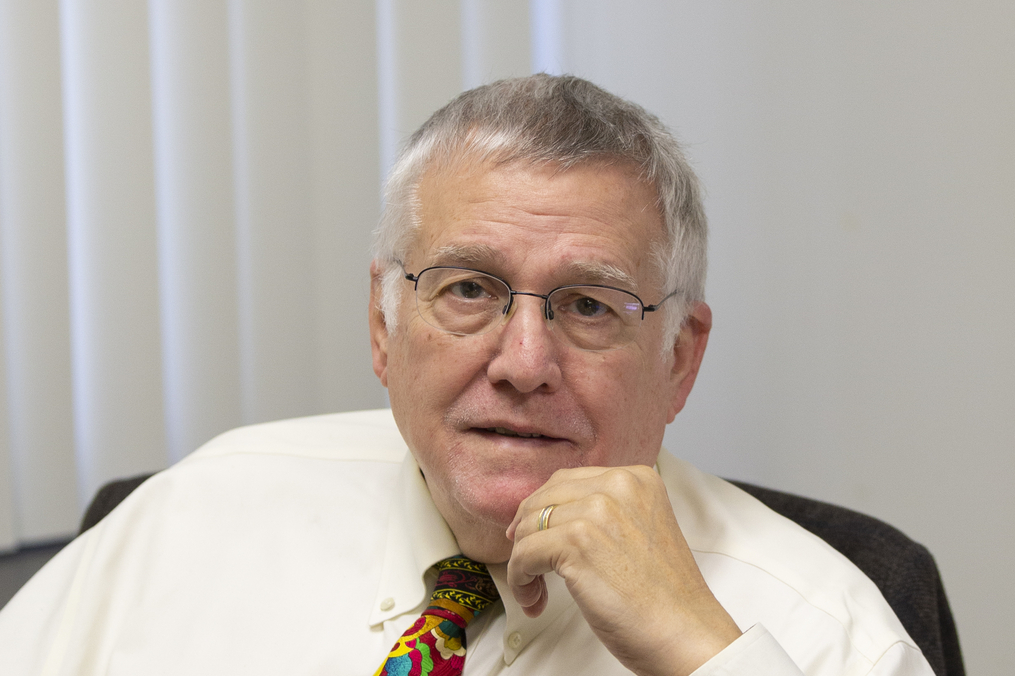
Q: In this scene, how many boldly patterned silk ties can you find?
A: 1